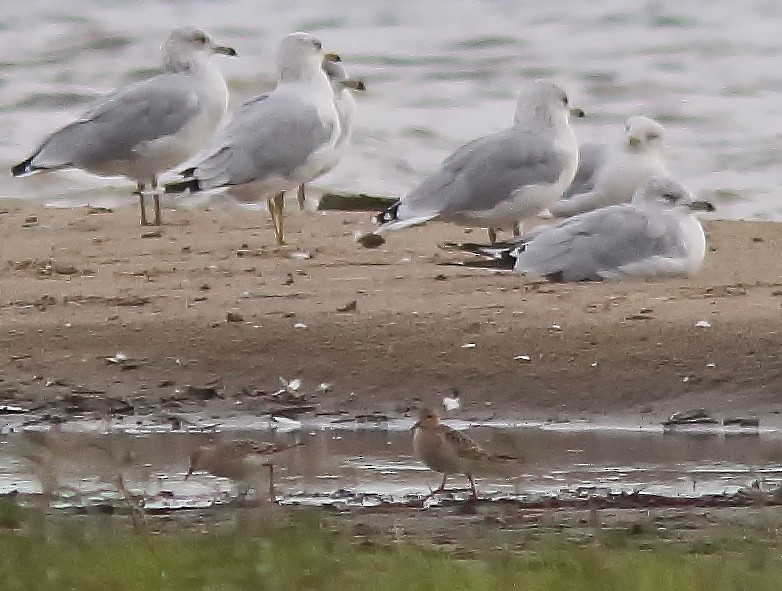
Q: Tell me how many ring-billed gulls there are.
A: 6